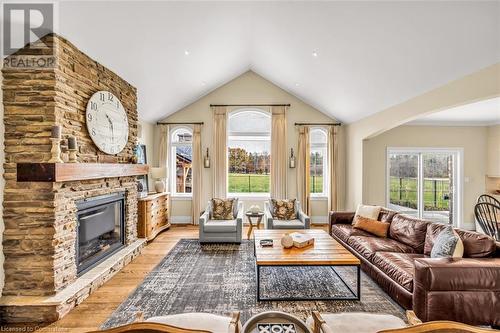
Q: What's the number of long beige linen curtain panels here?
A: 6